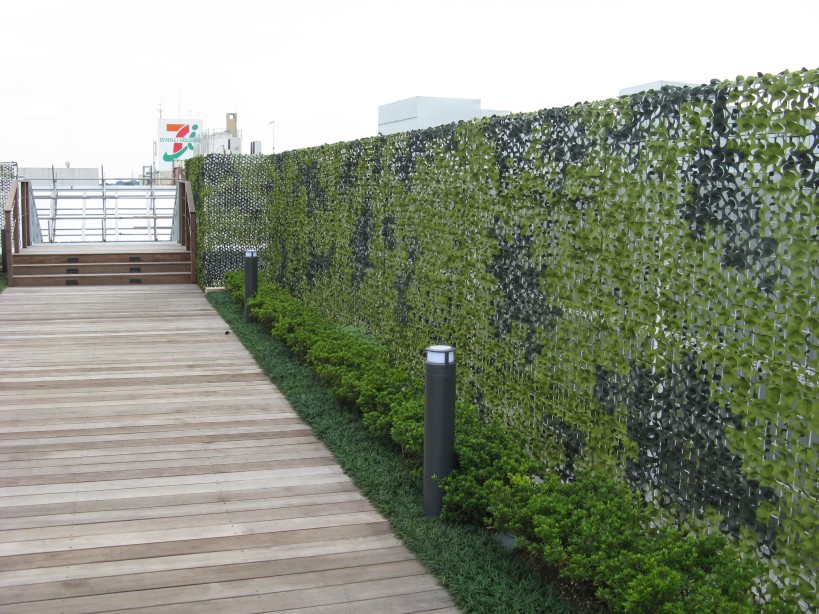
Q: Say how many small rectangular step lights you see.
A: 6